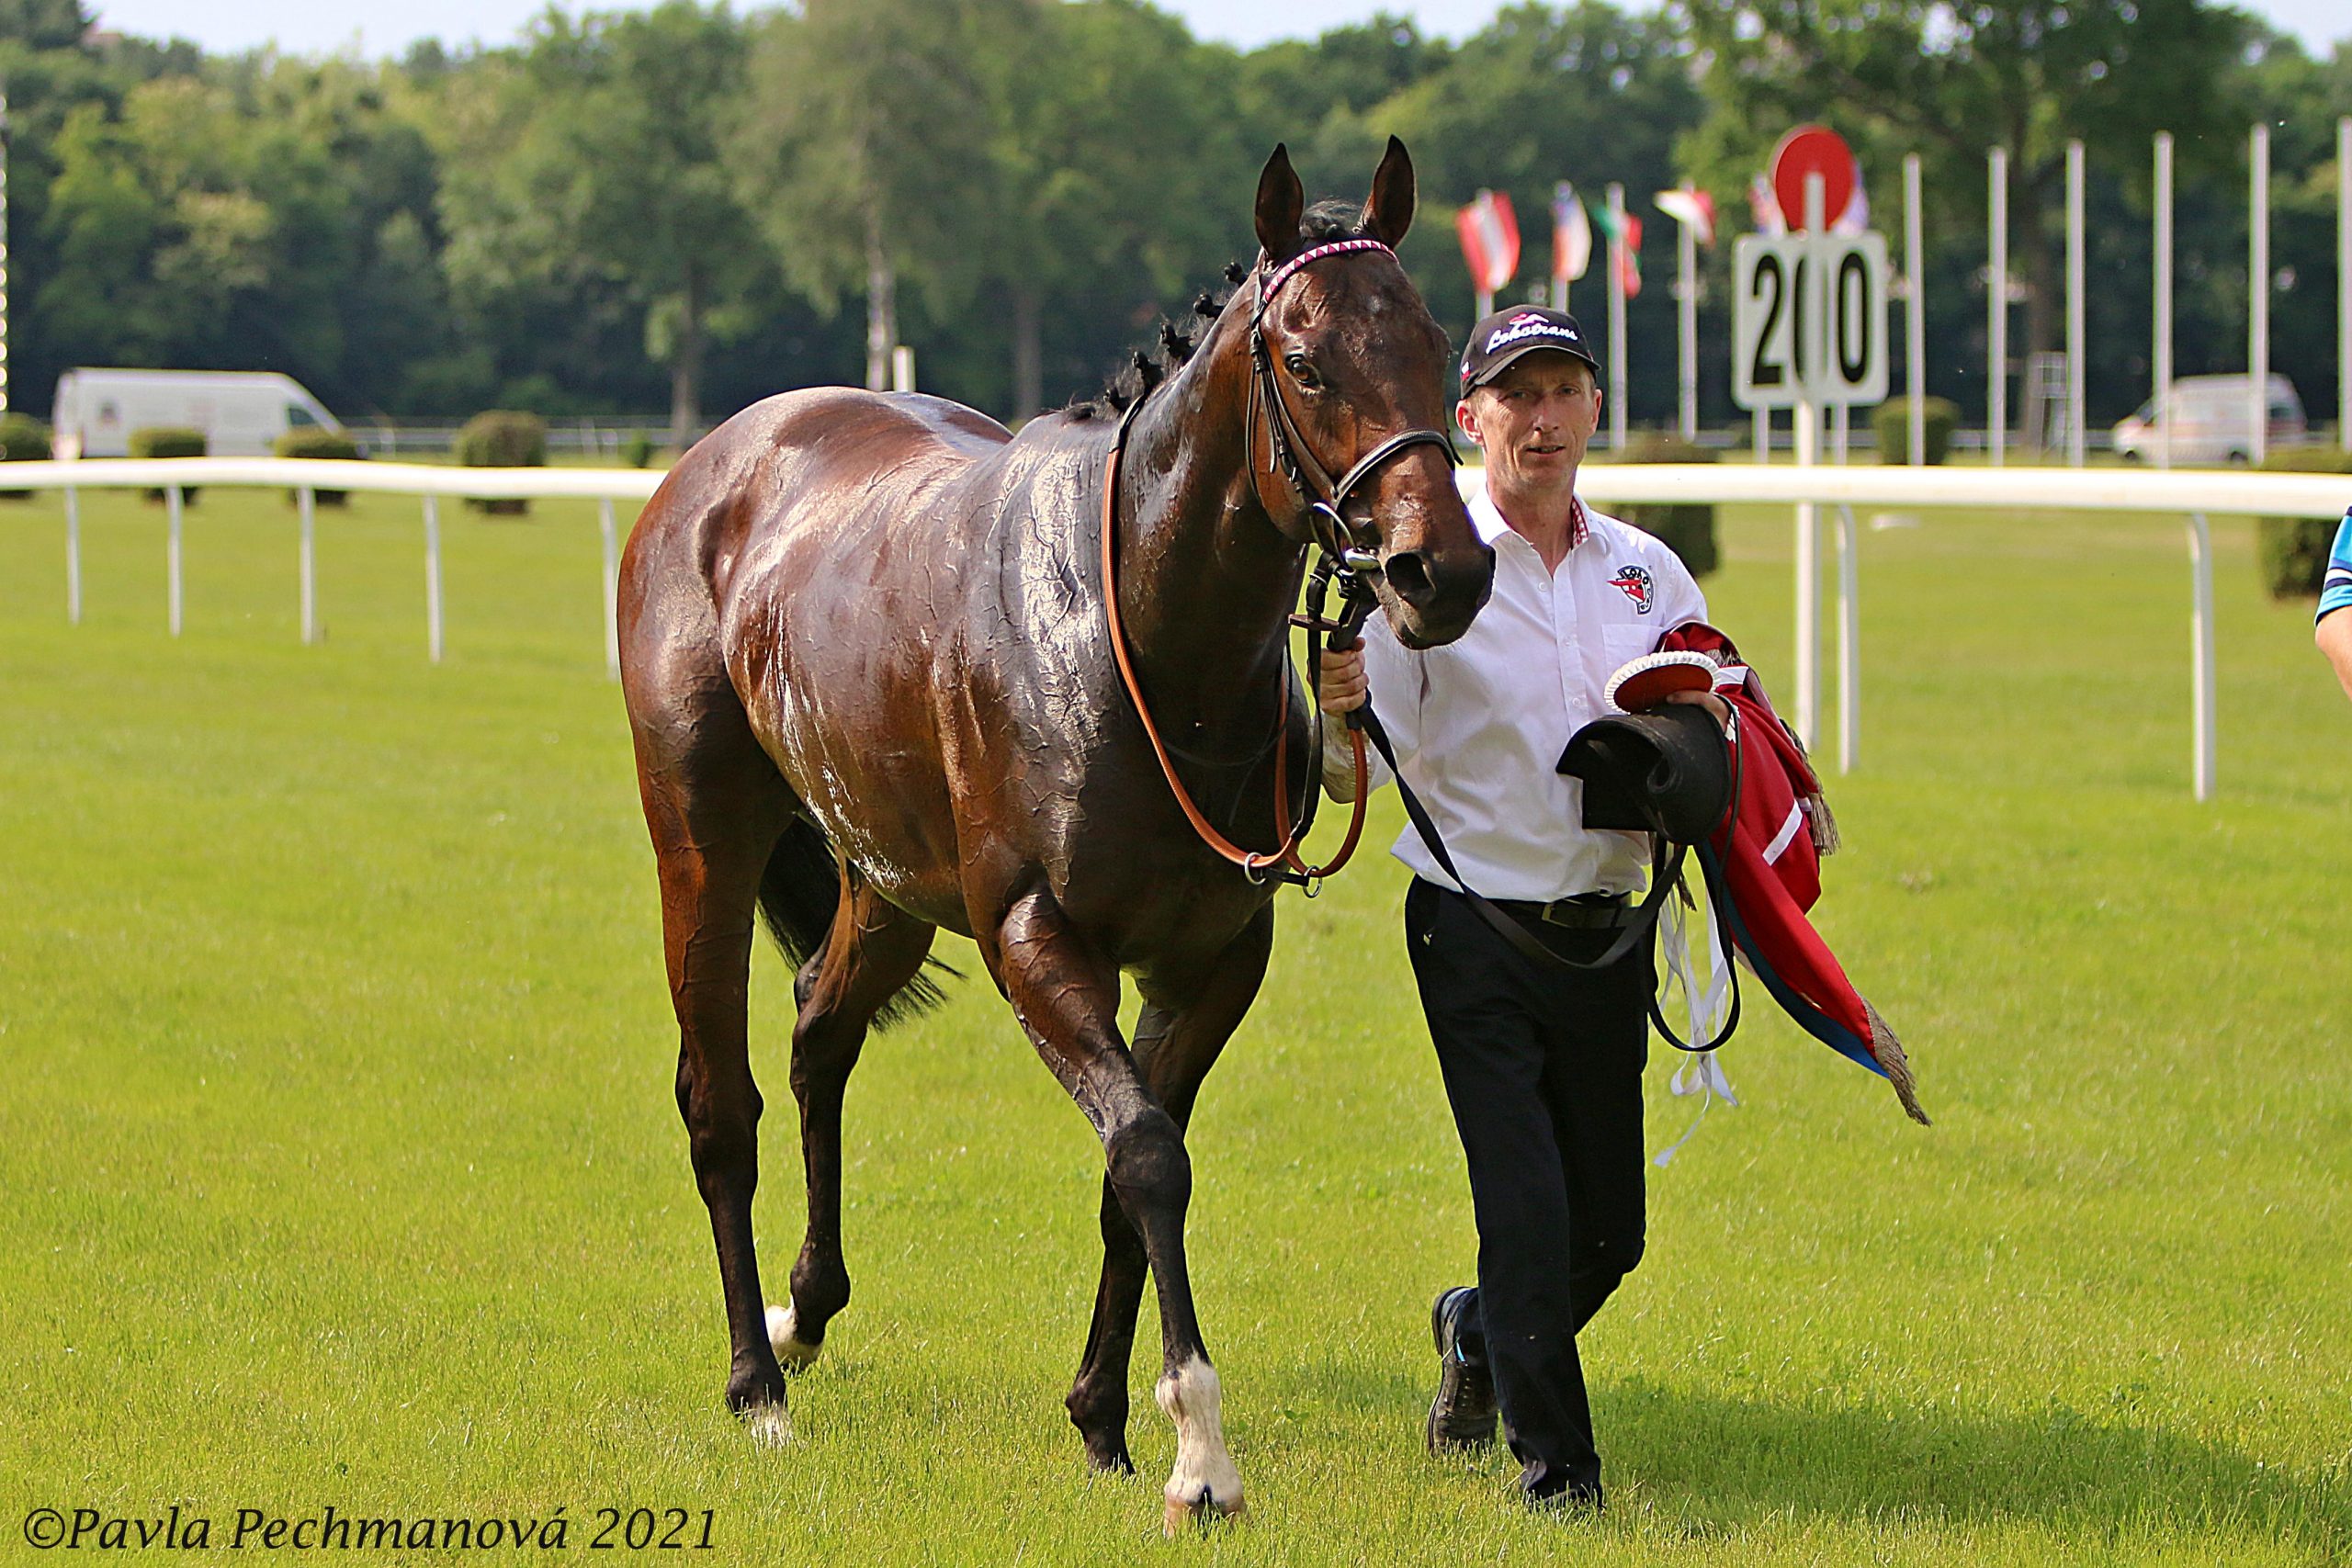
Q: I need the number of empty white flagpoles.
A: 6